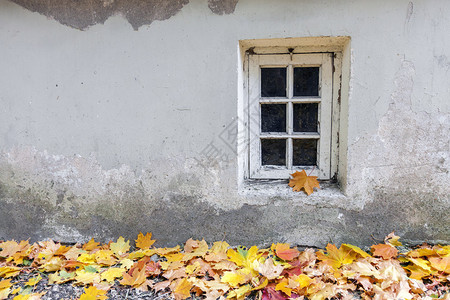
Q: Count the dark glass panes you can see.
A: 6